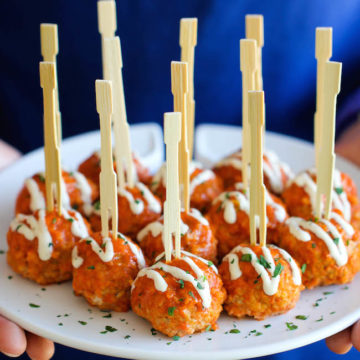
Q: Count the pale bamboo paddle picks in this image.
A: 13